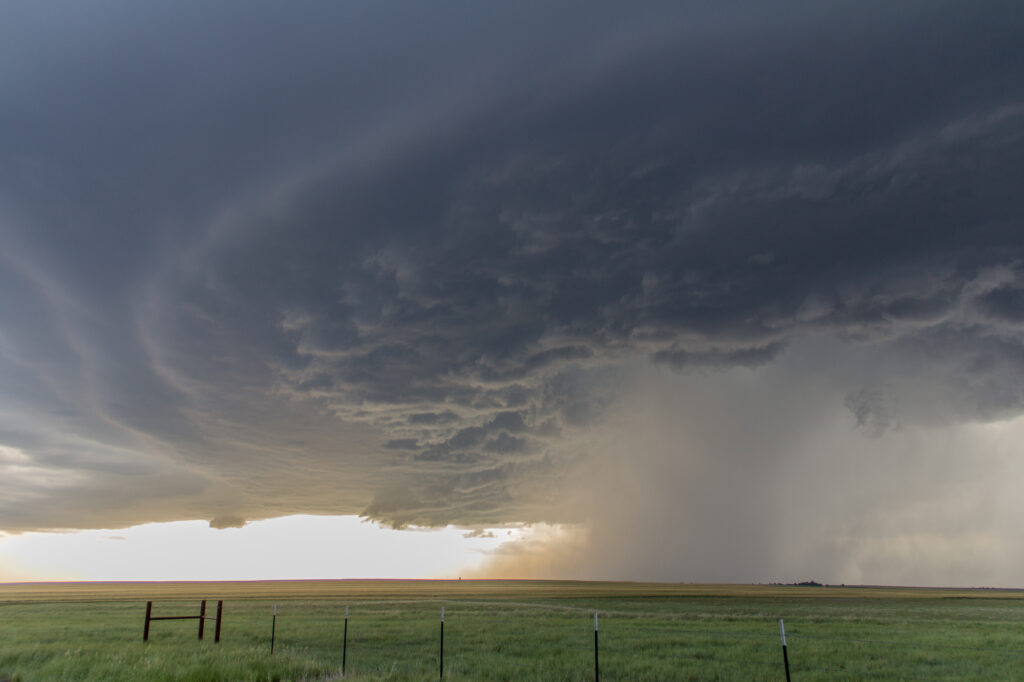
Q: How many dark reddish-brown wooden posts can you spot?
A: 3